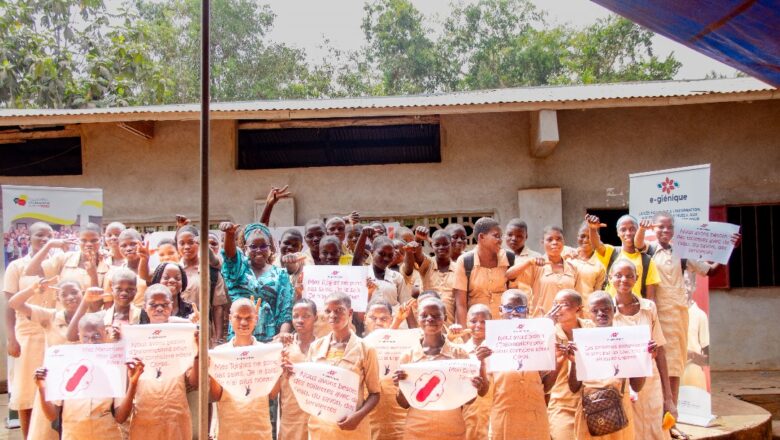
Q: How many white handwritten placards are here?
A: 10